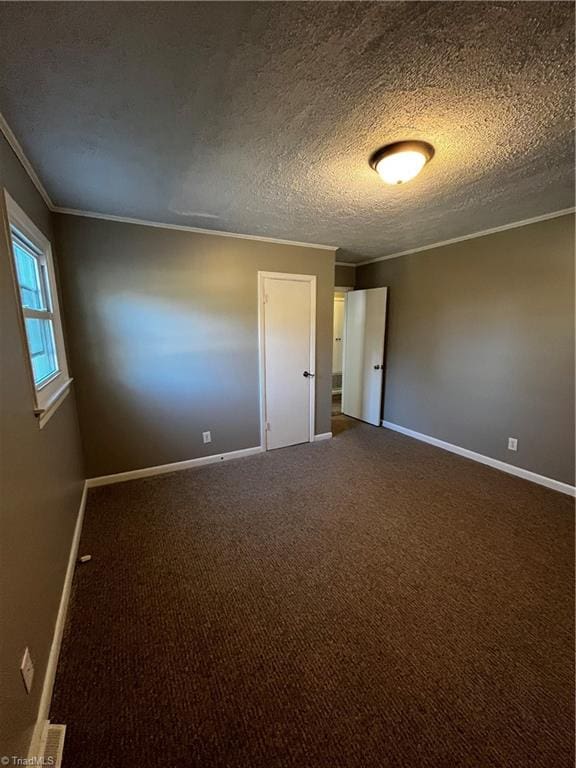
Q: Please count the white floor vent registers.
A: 1